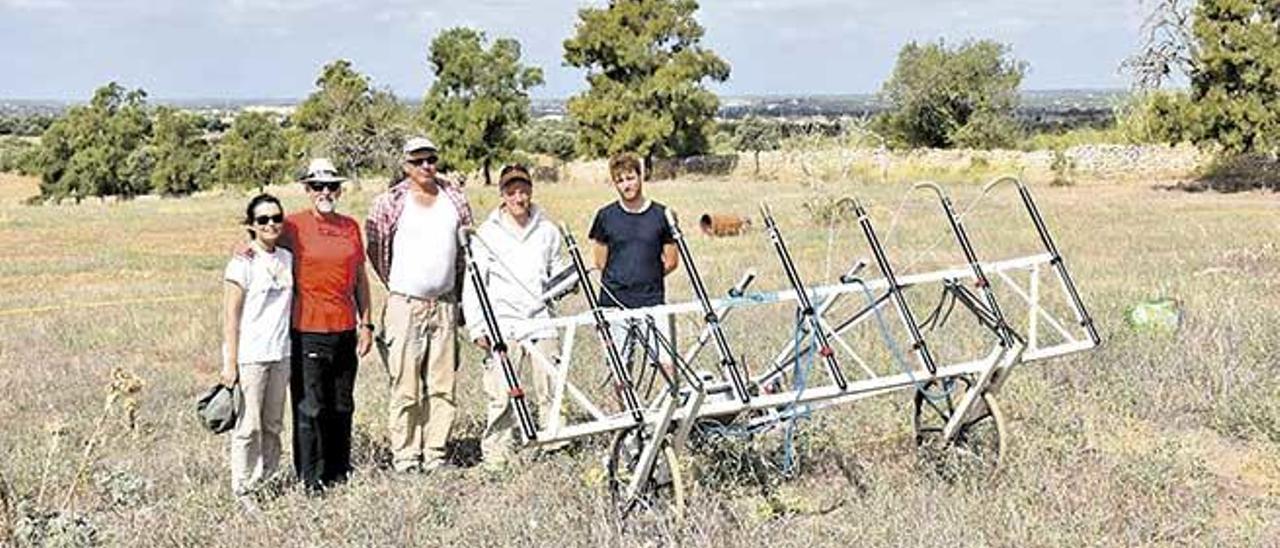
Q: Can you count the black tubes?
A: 7